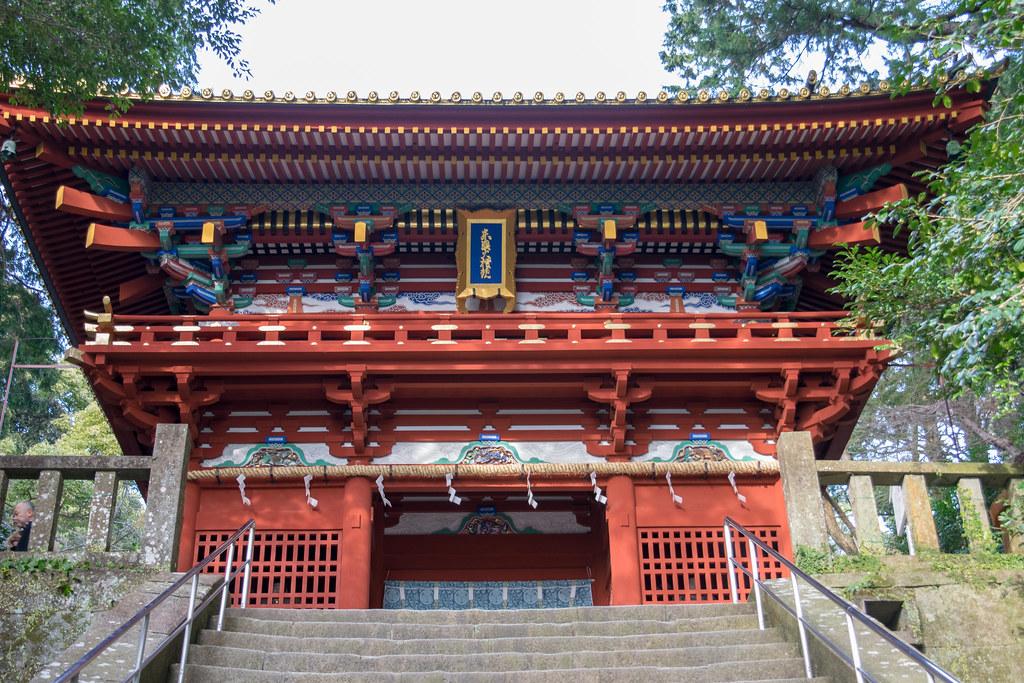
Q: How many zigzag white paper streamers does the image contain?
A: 8